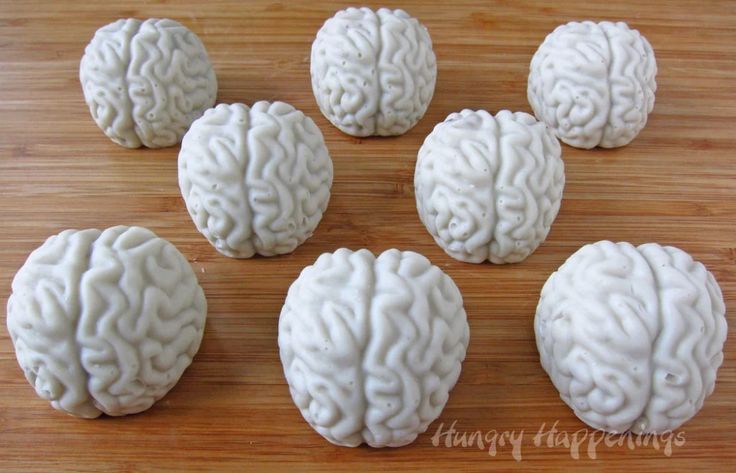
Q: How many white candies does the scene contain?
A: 8